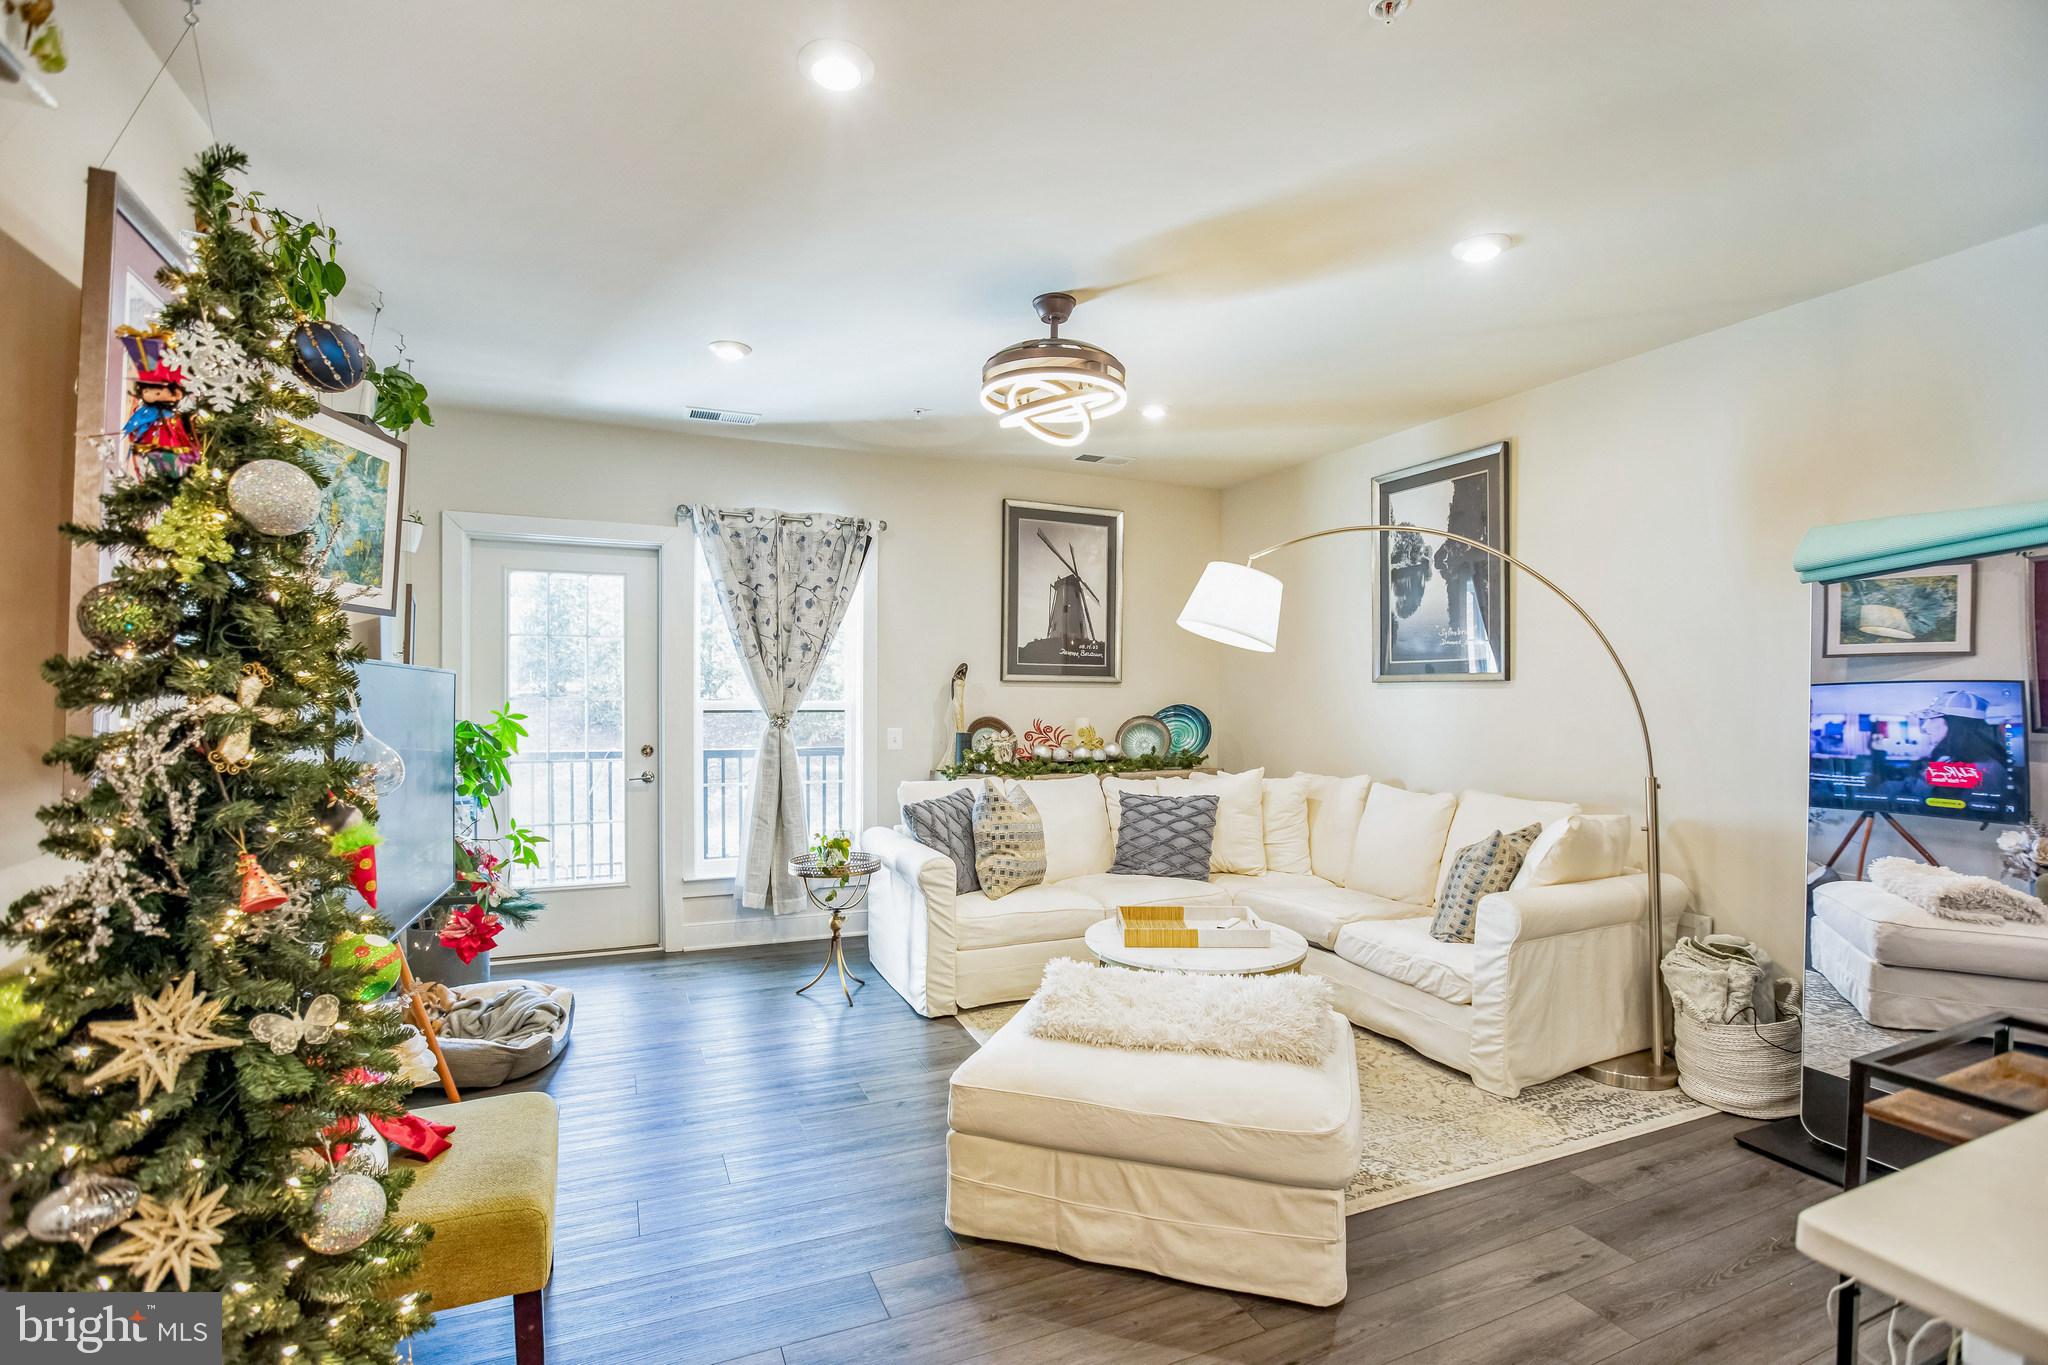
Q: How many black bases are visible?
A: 1